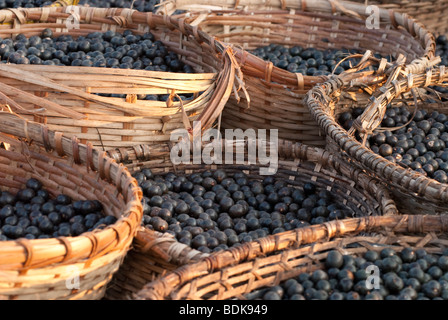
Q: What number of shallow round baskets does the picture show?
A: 6